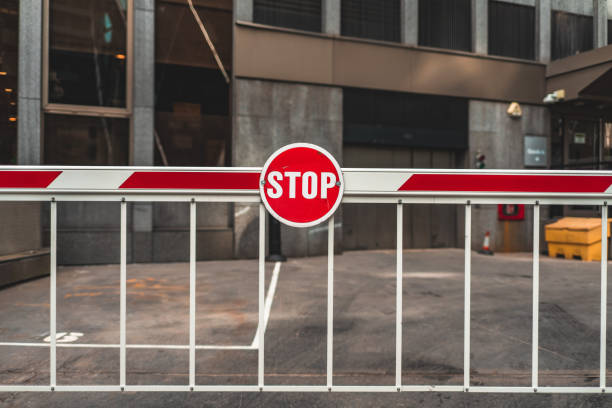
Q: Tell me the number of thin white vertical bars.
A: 9